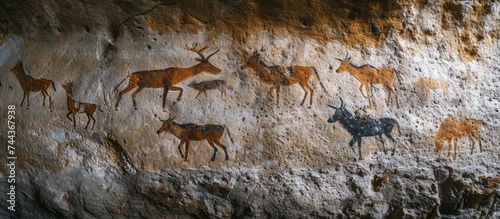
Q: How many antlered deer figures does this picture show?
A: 1